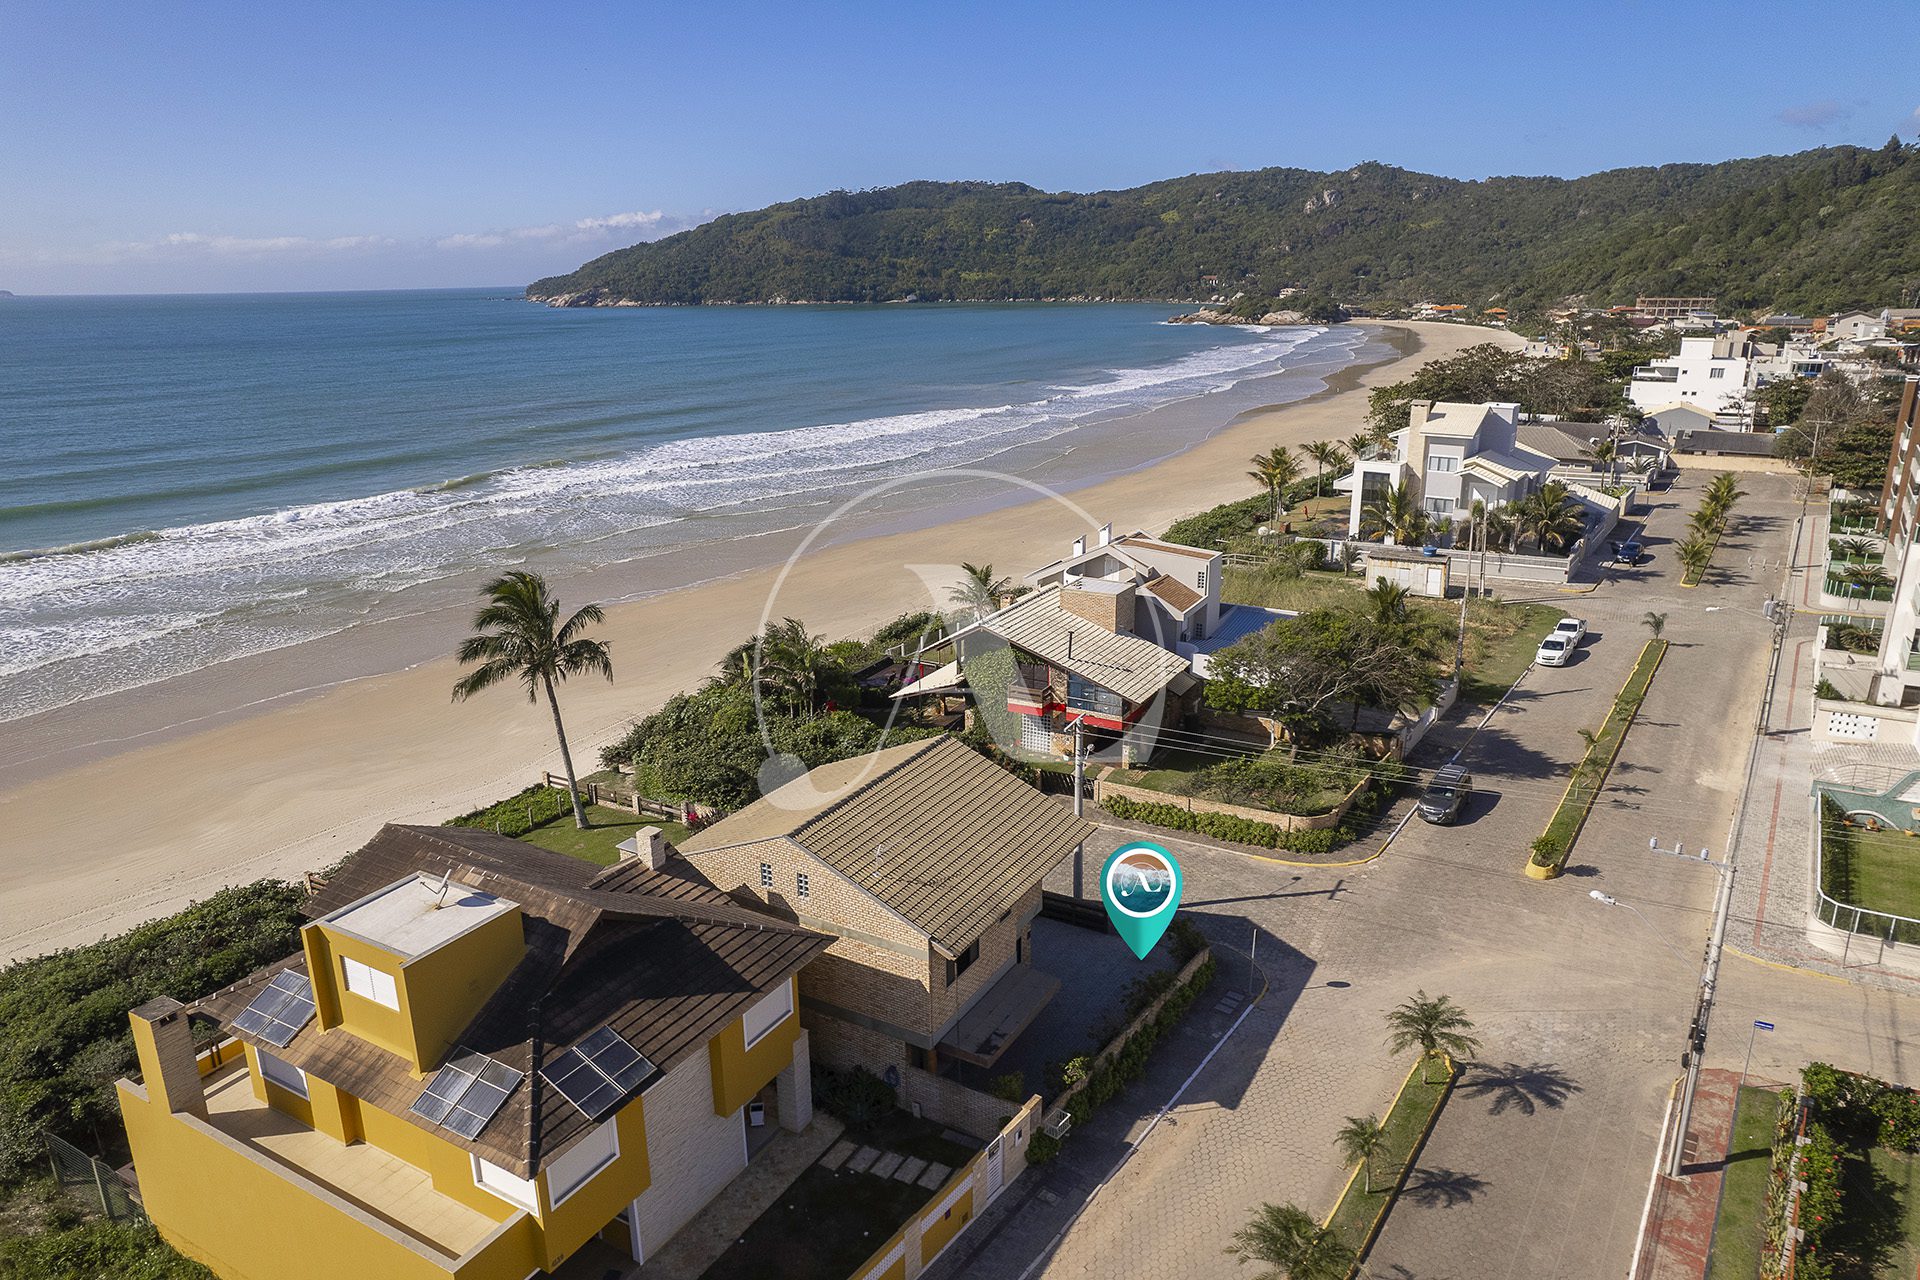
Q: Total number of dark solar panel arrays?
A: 3